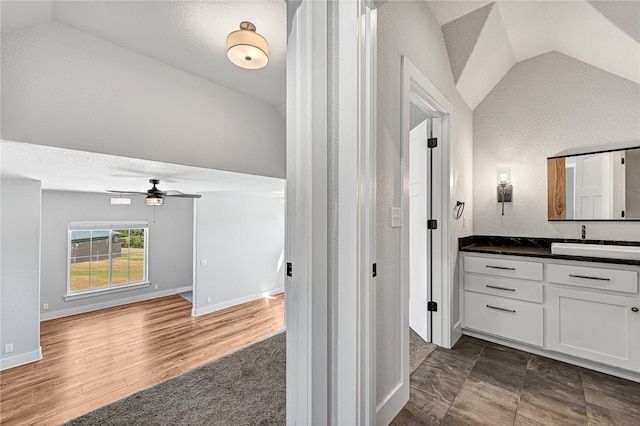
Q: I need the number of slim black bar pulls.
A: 4